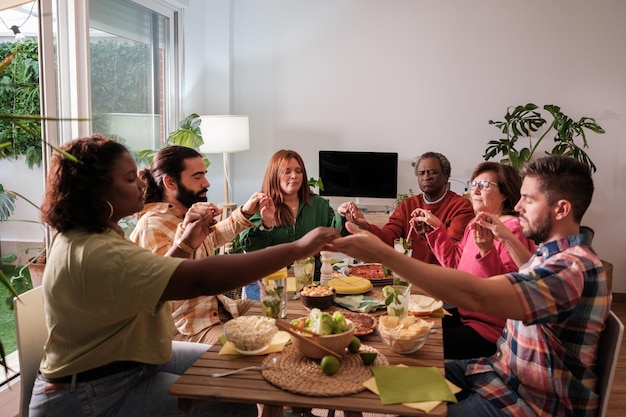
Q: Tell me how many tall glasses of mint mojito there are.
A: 4